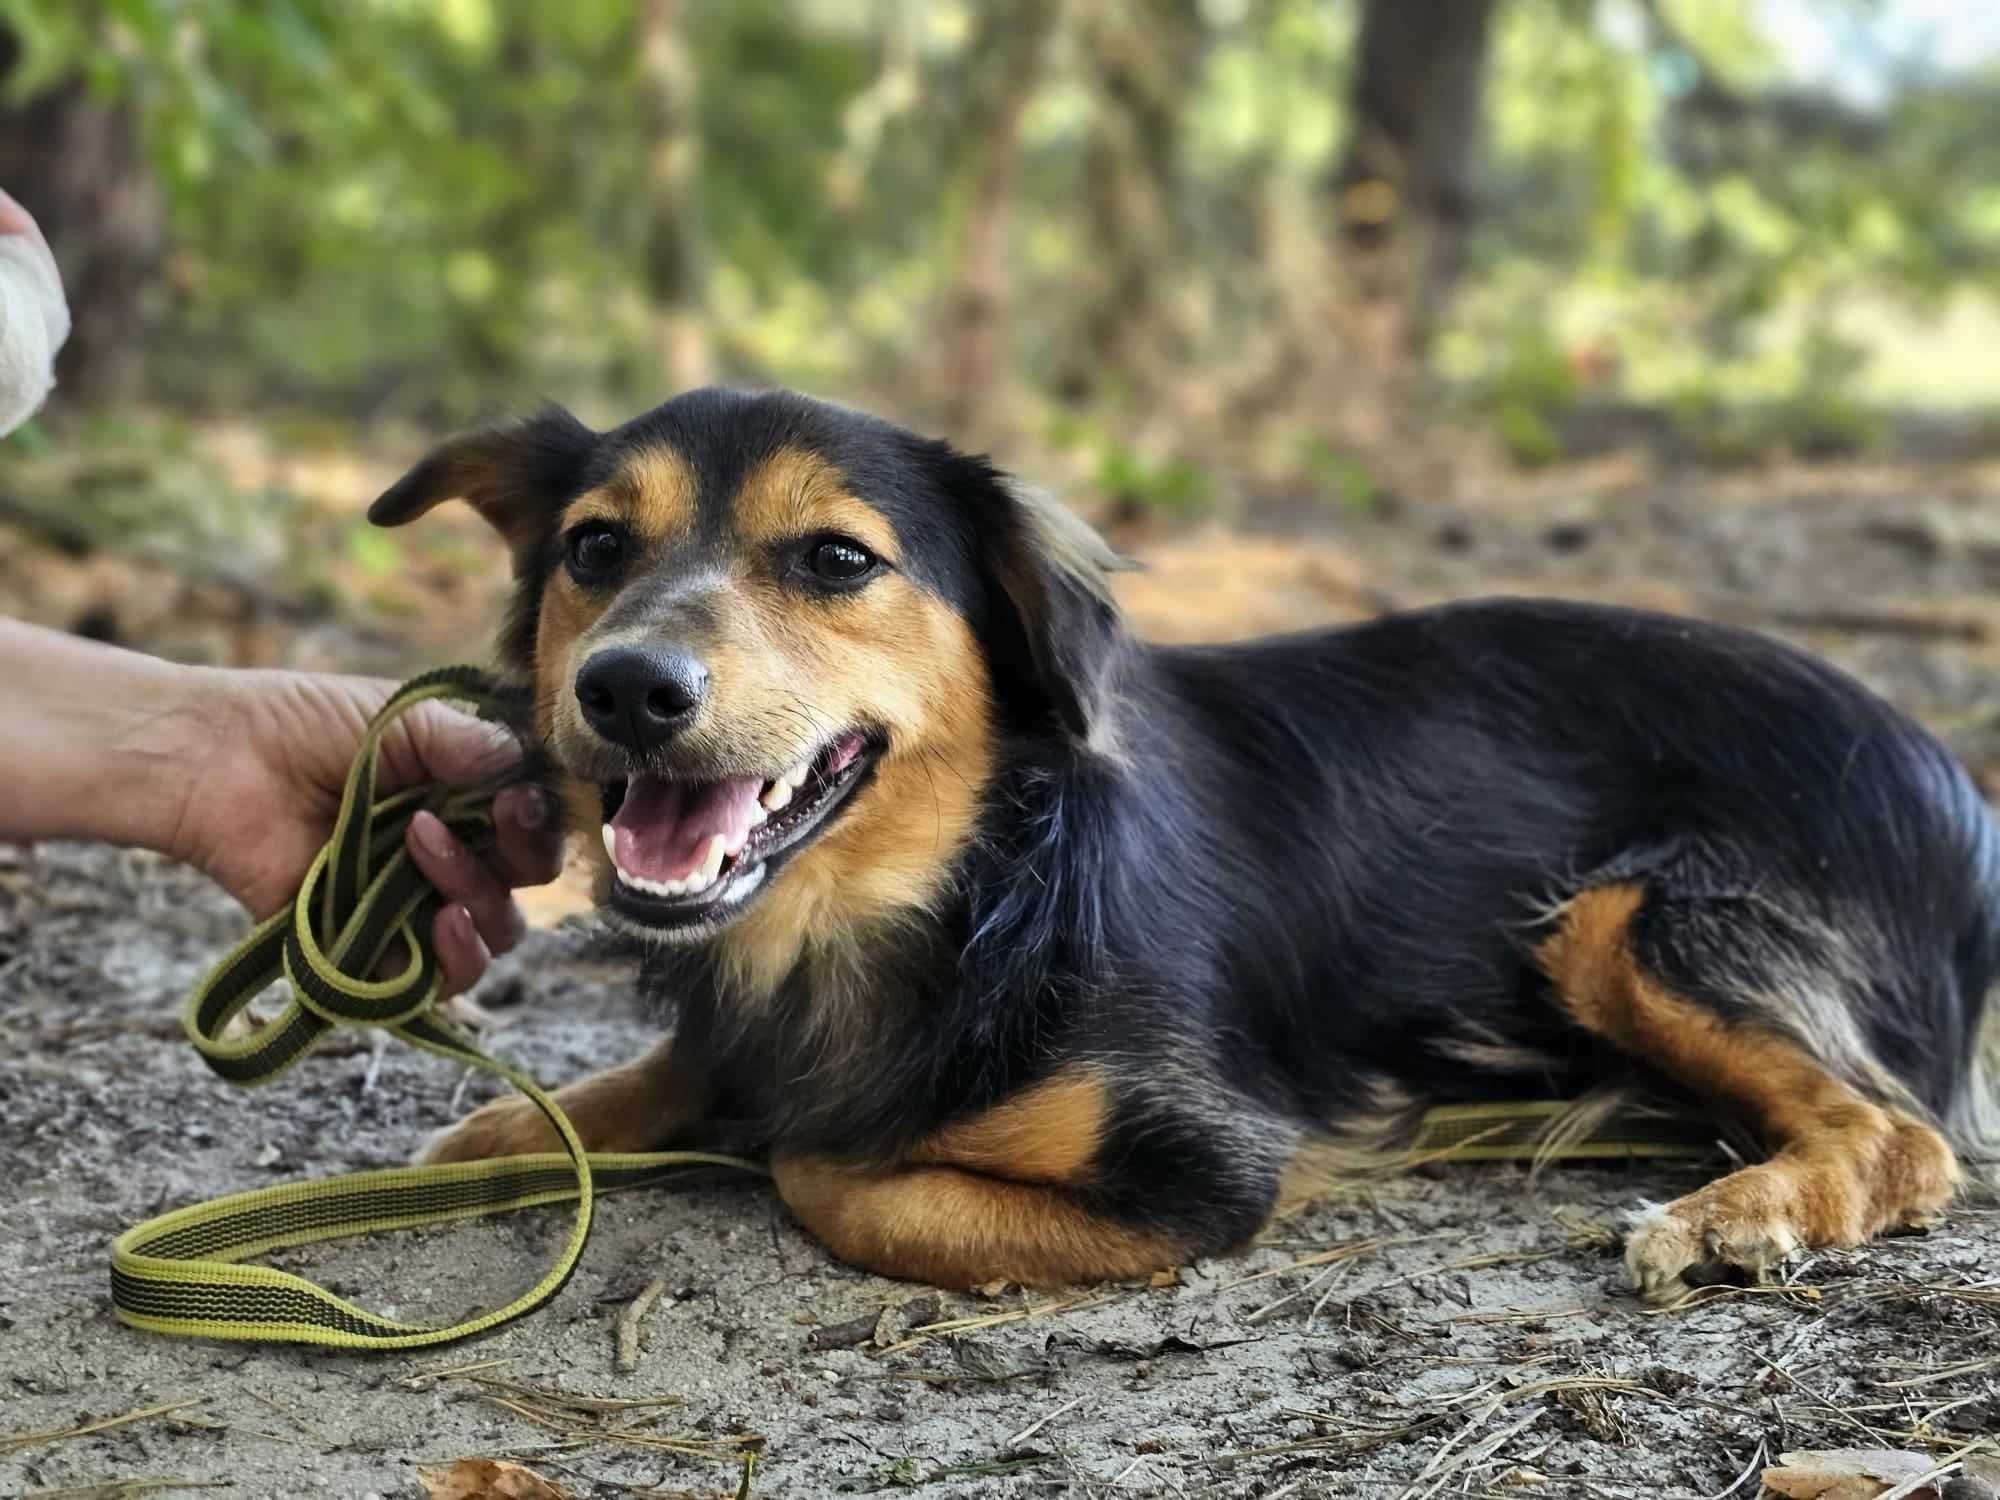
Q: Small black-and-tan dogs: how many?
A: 1